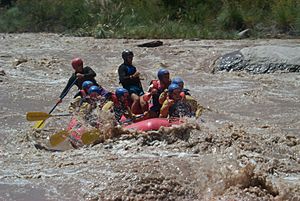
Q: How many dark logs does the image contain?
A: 1